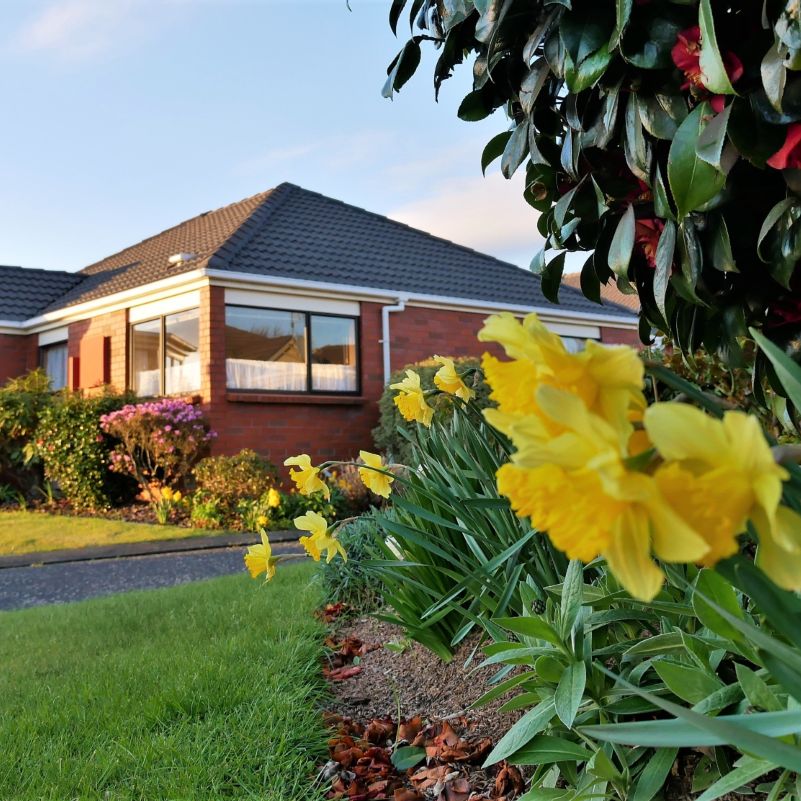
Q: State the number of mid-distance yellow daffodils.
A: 6